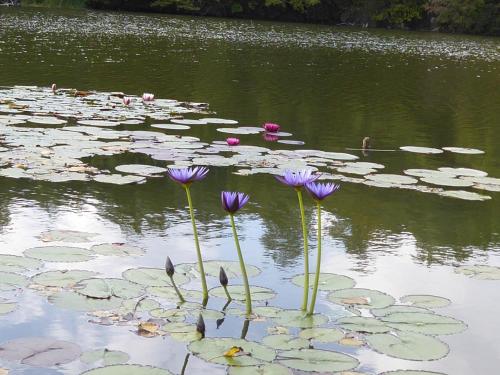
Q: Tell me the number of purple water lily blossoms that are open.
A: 4